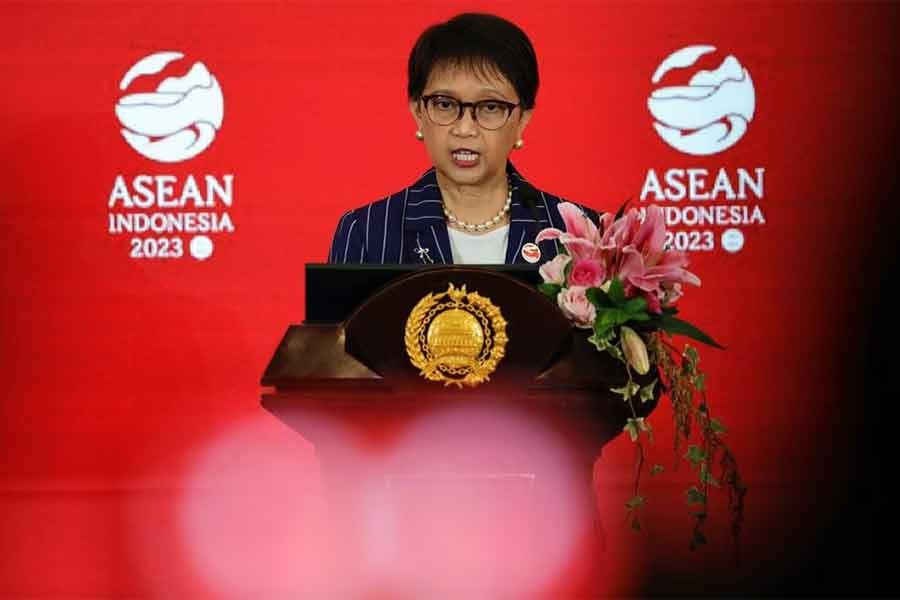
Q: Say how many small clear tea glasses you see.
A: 0